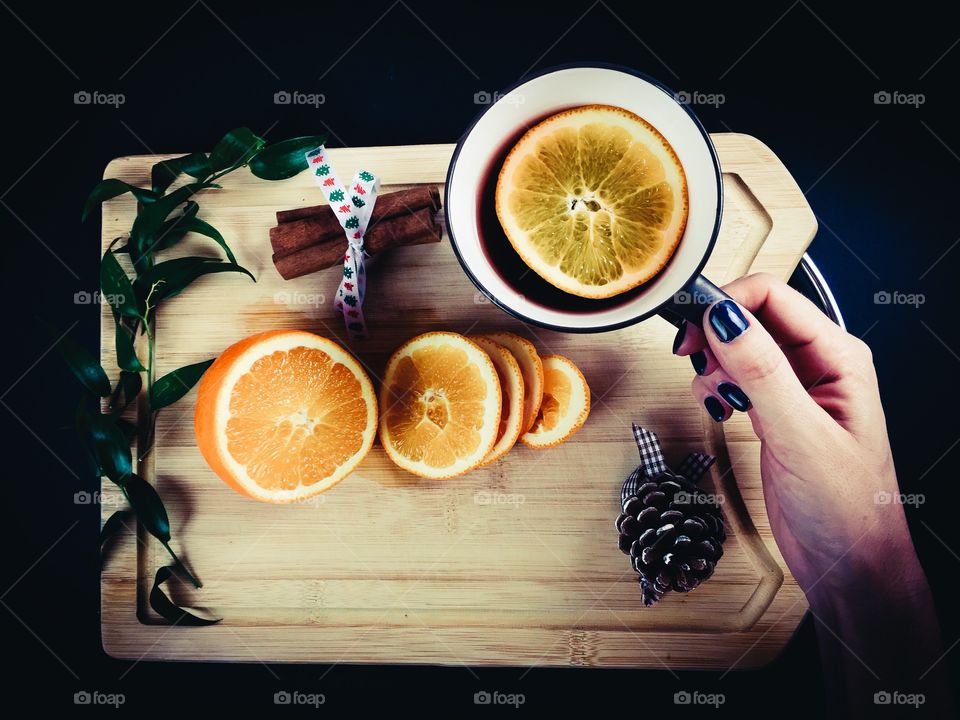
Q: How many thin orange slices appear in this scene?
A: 5